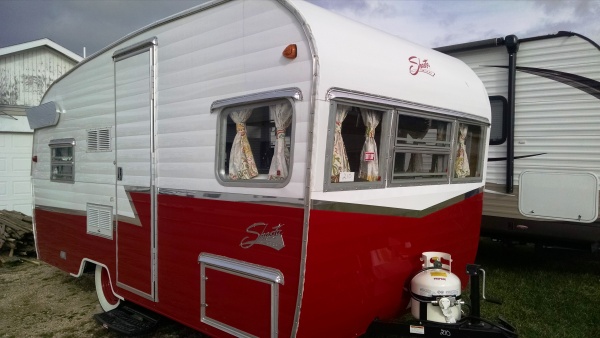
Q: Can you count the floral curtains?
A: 5